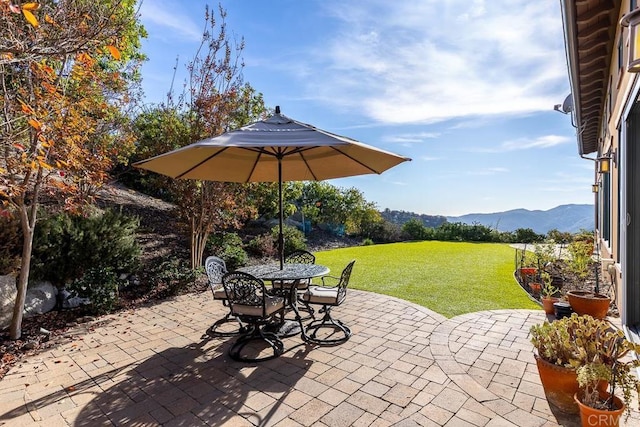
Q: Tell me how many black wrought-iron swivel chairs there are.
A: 4